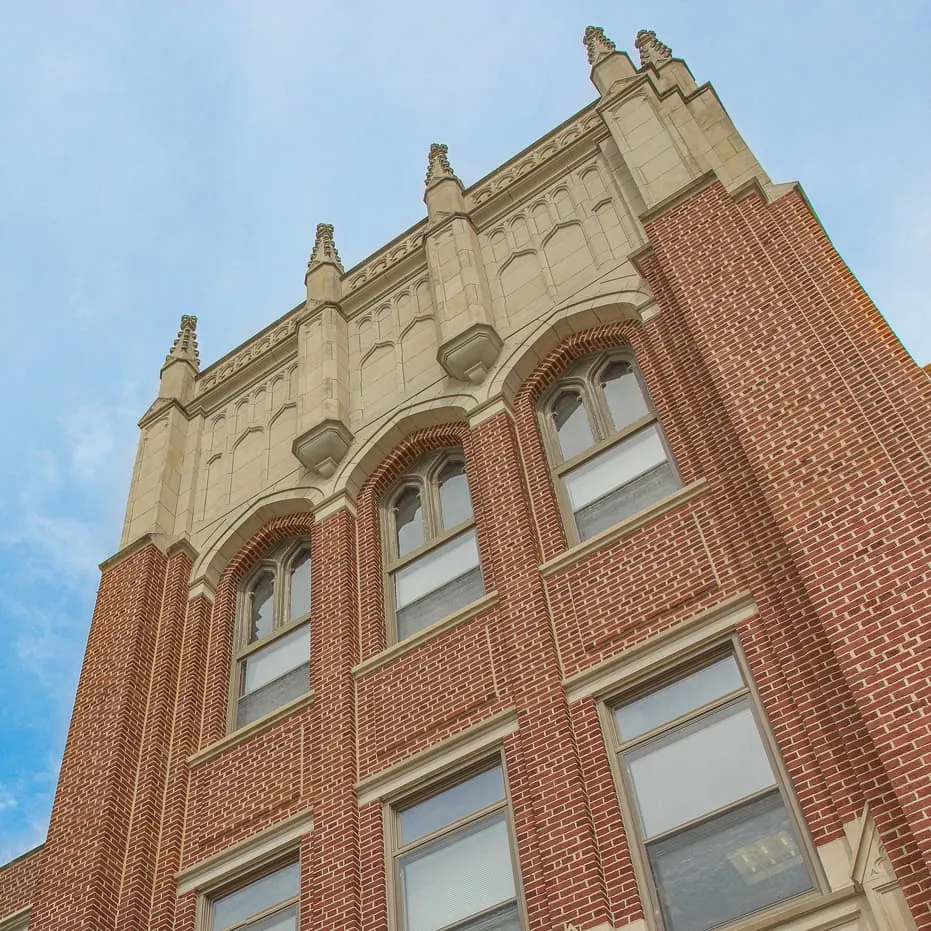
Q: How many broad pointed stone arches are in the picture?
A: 3